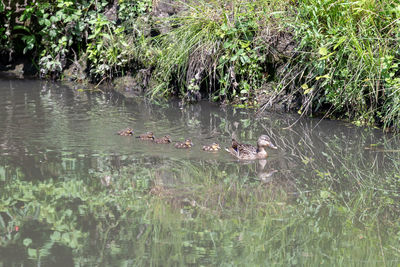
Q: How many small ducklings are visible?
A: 5